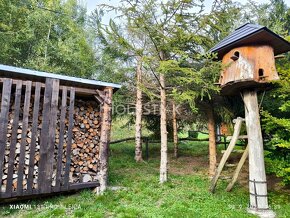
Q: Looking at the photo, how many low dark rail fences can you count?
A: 1